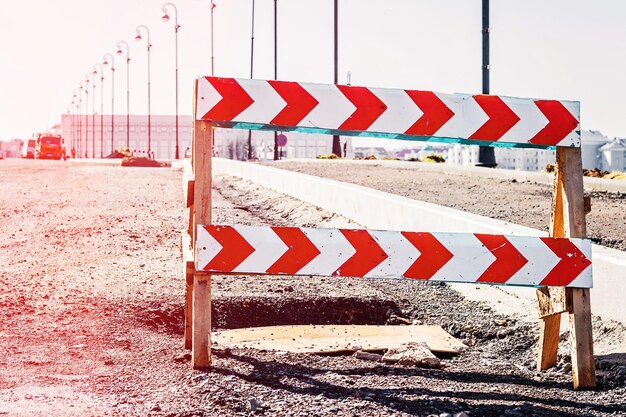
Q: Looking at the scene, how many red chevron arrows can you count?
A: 12